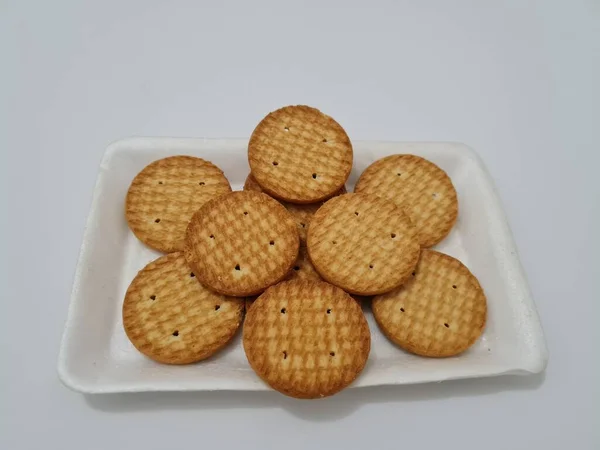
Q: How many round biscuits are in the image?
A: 10